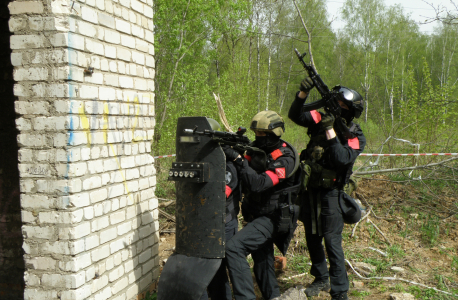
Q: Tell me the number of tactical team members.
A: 3